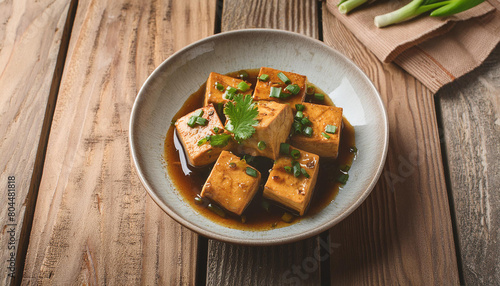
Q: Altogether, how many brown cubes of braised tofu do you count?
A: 7